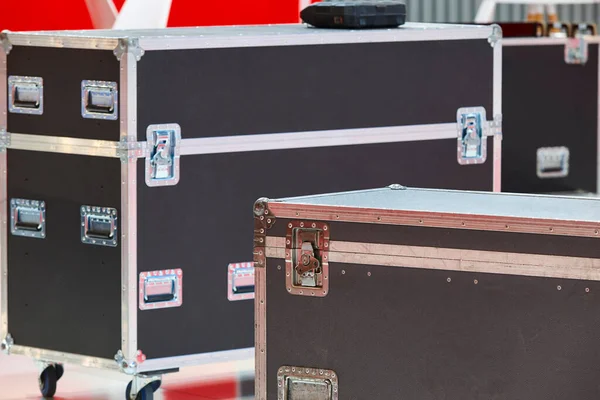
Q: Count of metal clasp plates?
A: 4